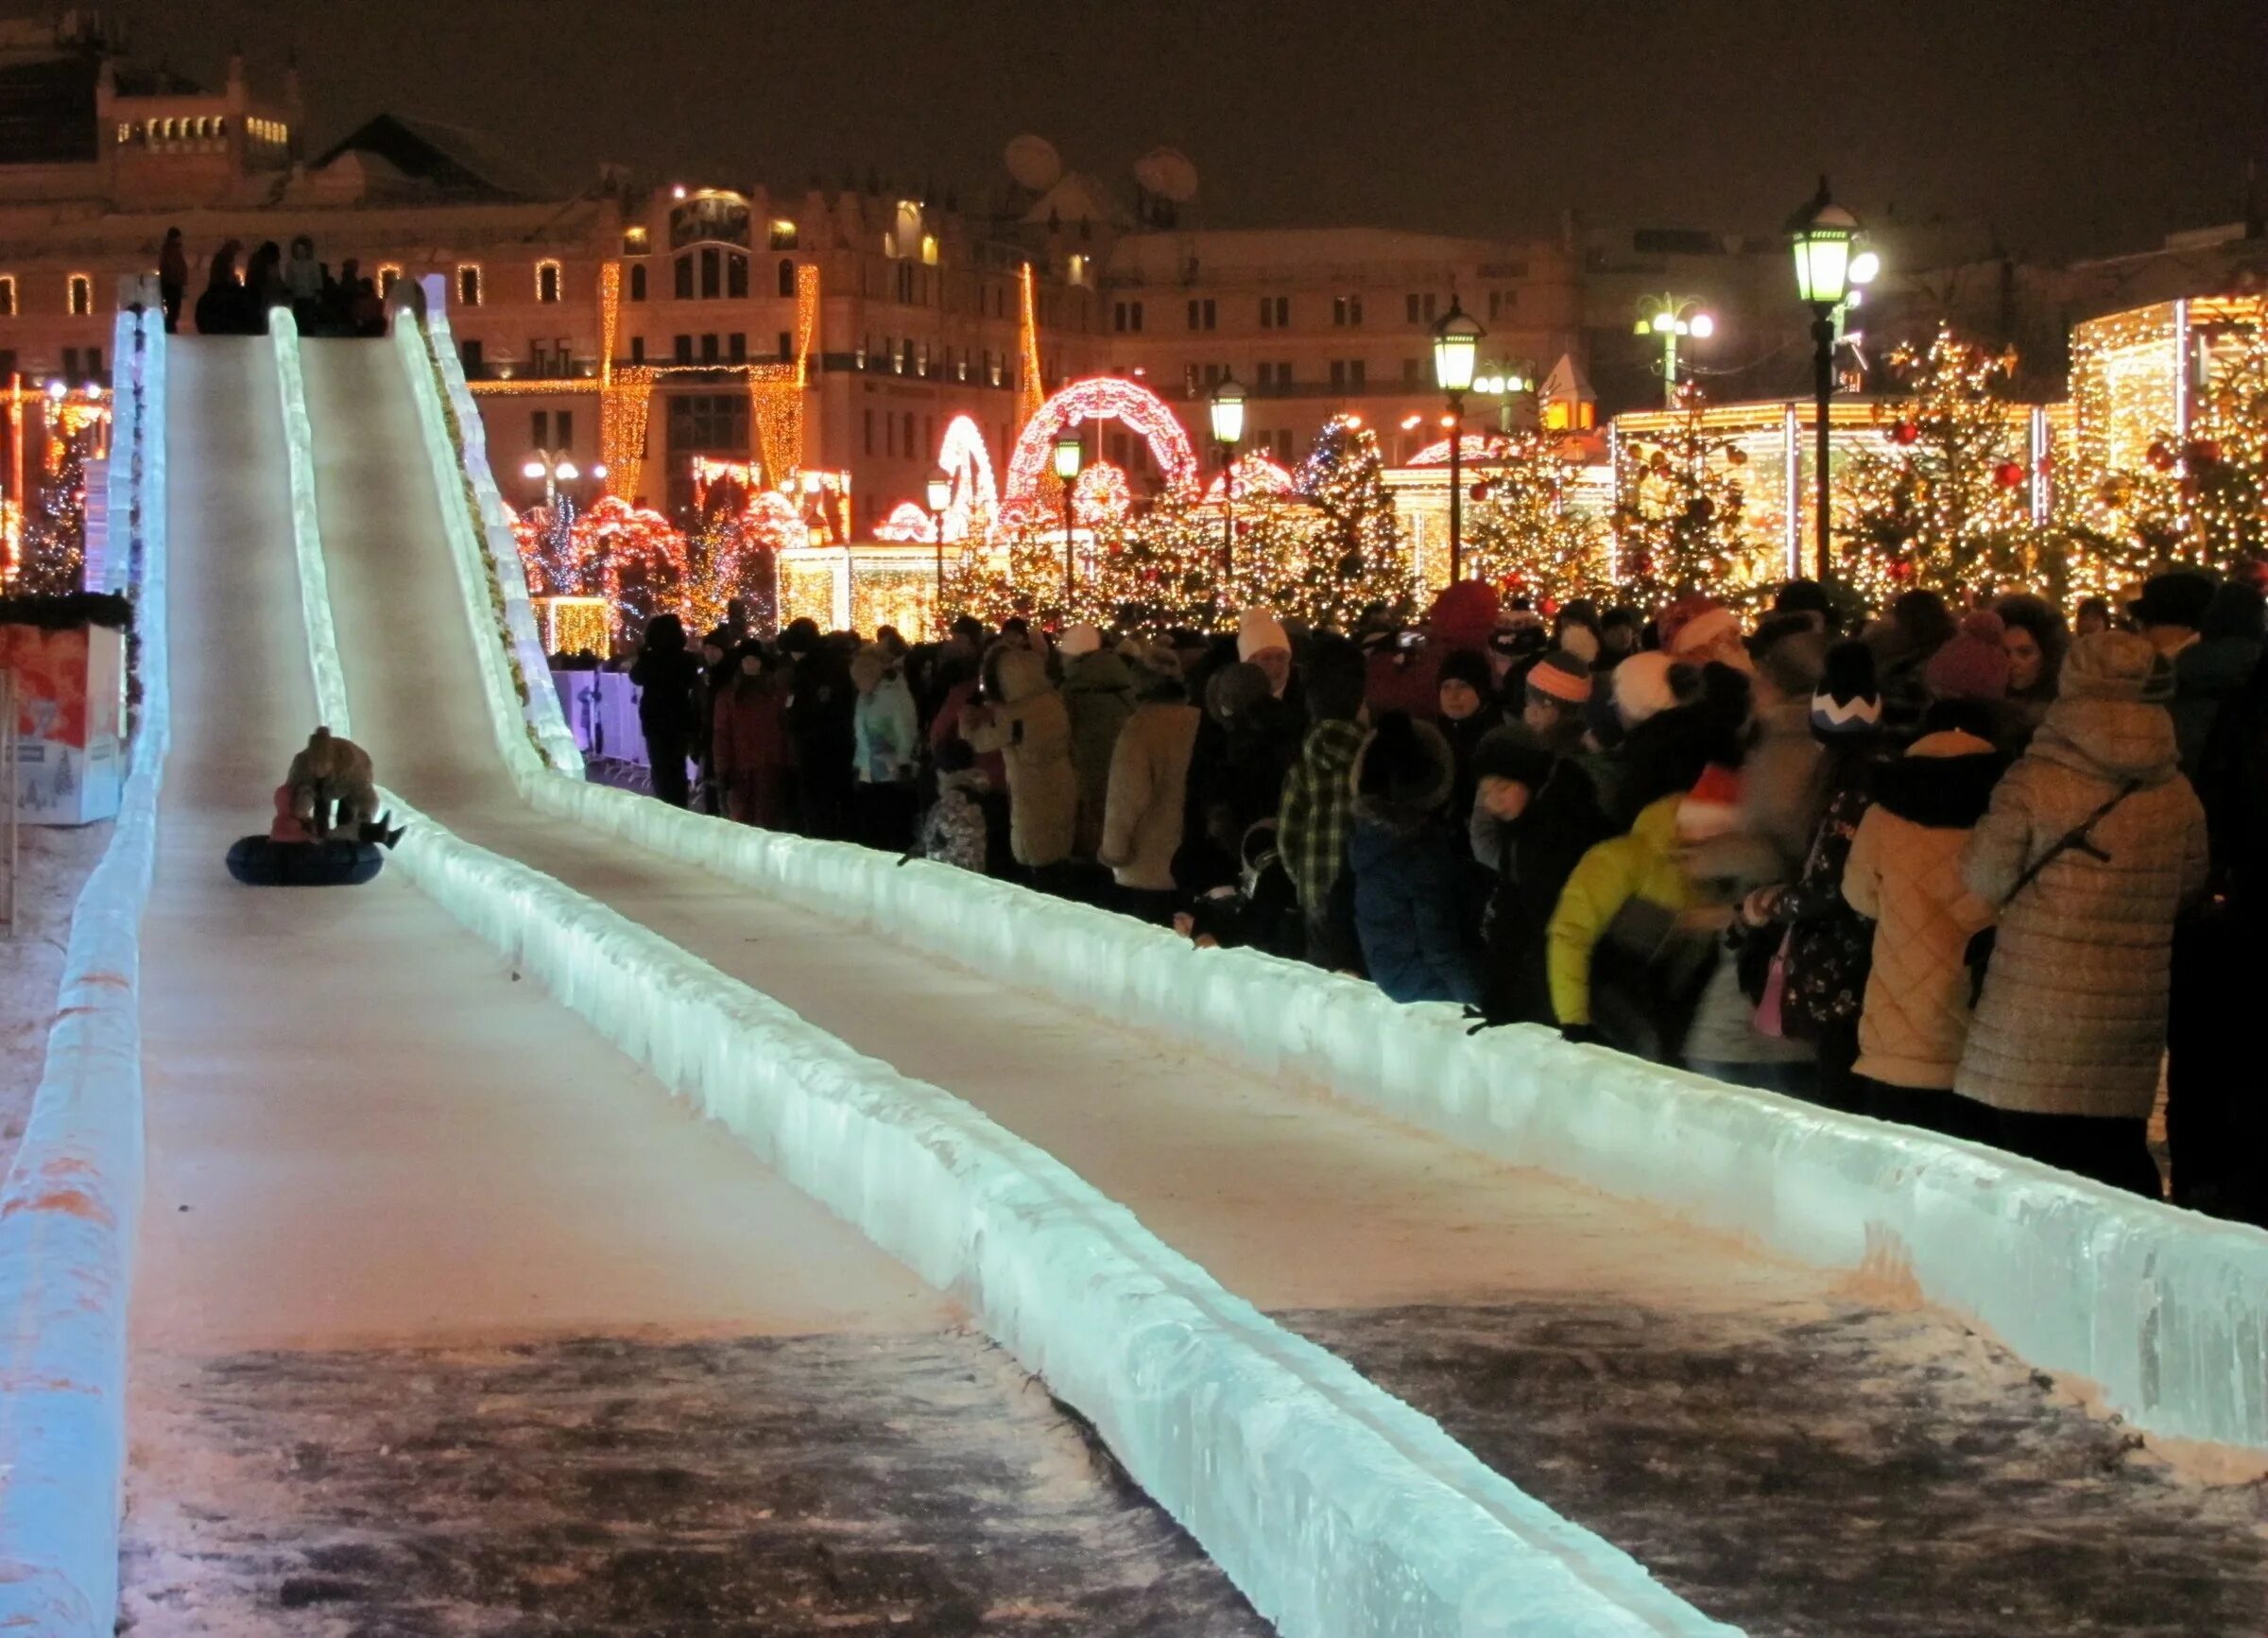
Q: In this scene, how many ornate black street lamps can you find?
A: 5